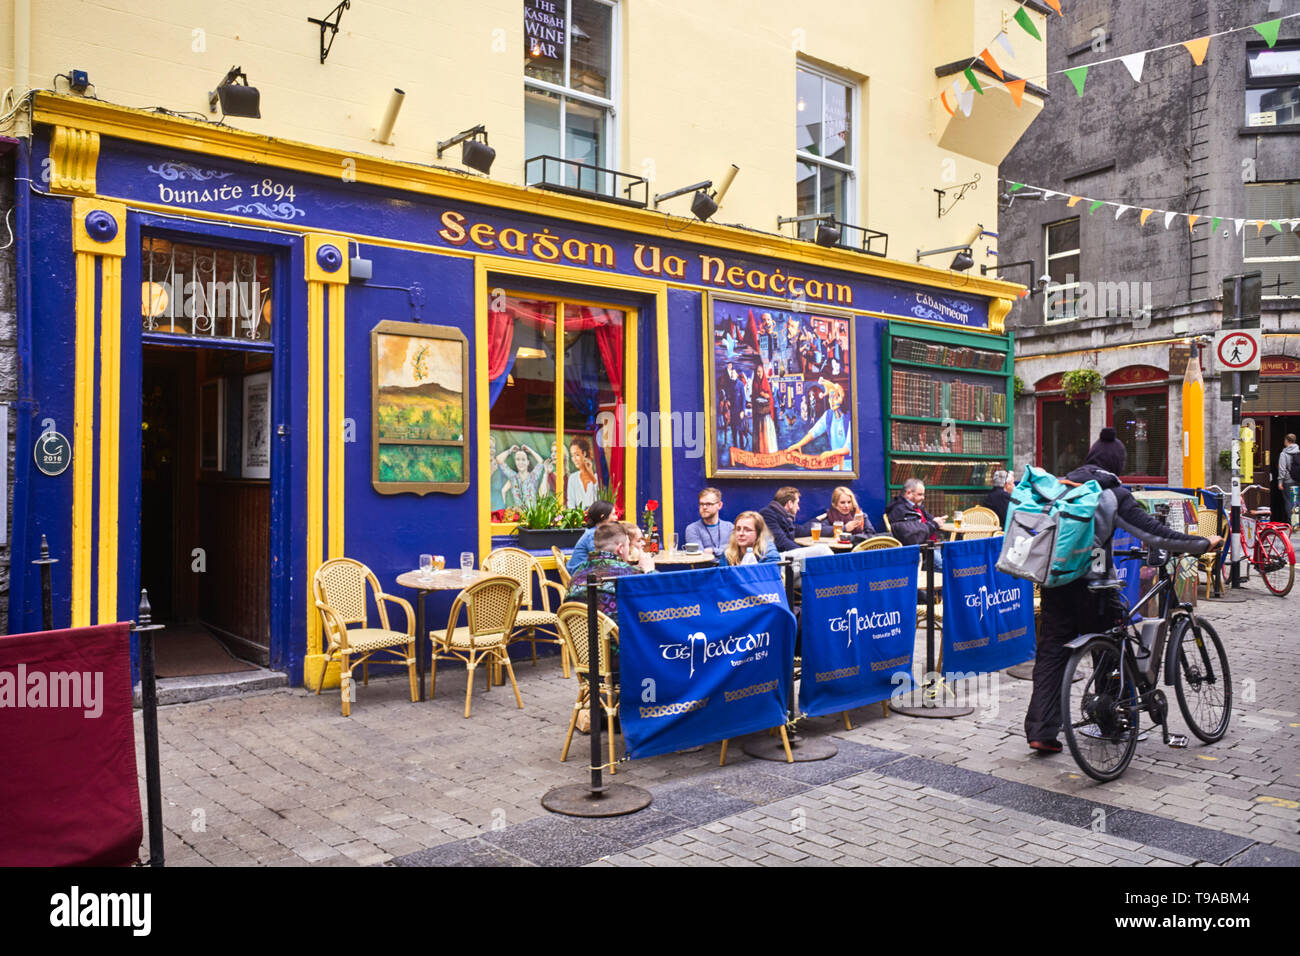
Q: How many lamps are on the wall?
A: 5